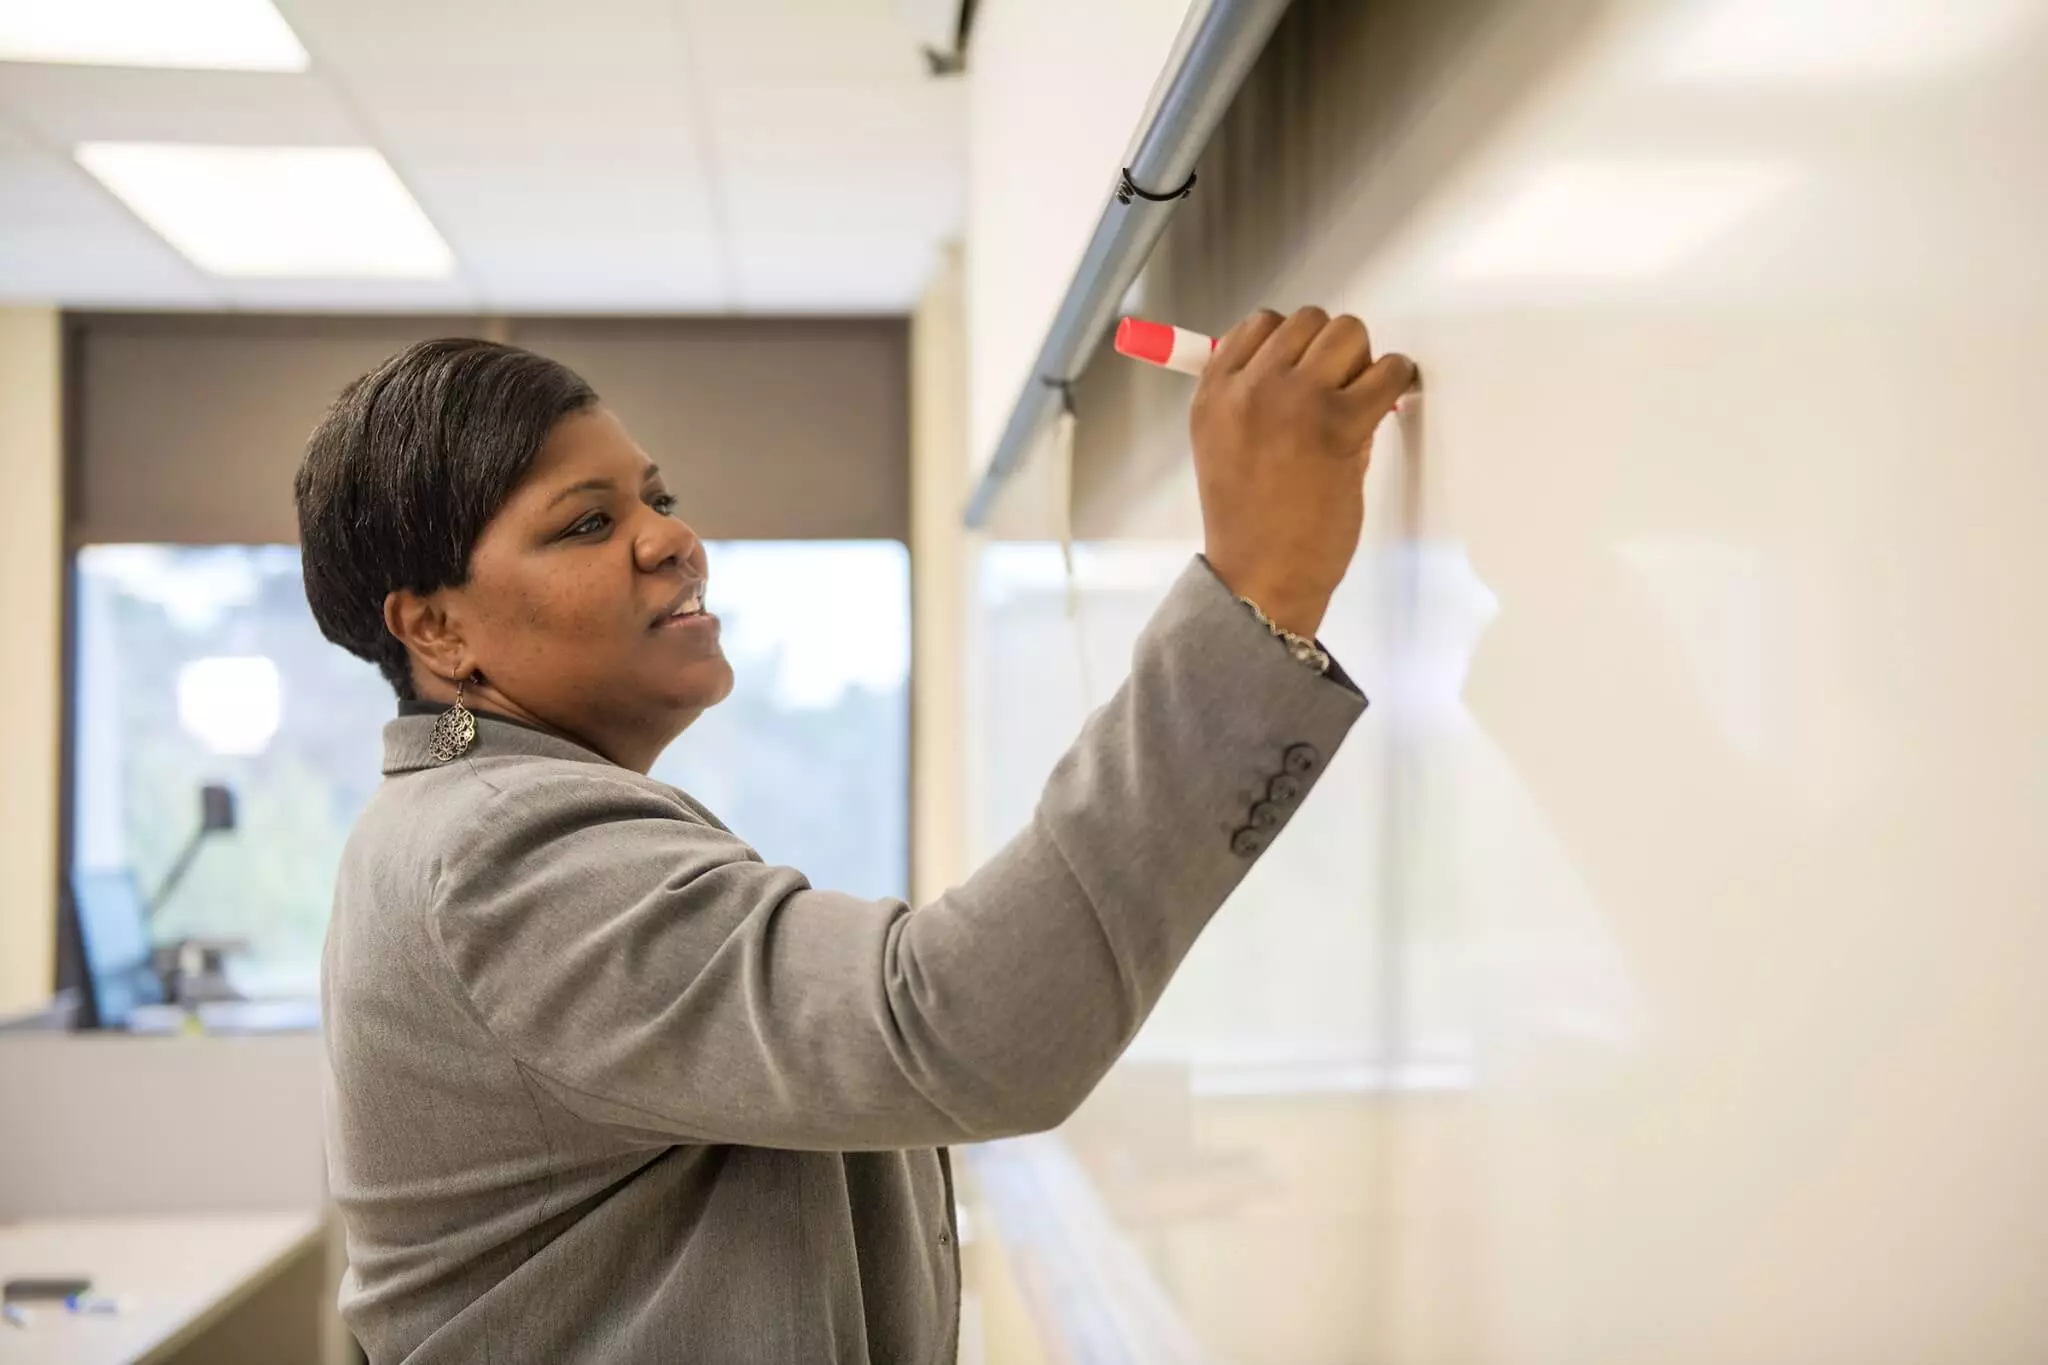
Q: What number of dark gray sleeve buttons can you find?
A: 4